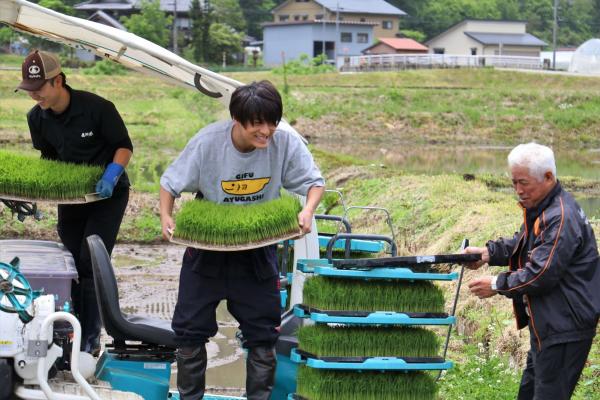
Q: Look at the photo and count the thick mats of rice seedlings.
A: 5